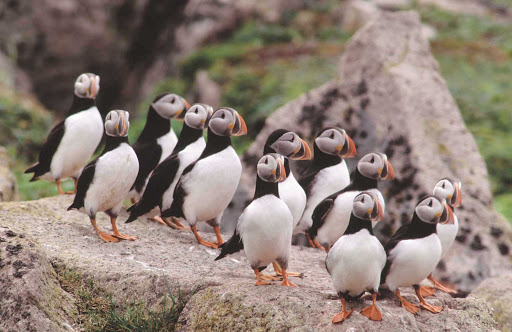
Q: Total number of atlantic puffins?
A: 12